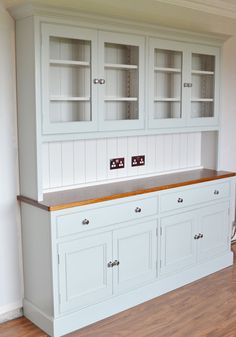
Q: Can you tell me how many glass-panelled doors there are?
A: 4